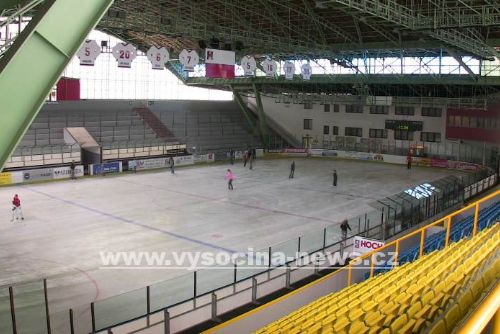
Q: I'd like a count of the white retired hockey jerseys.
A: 8